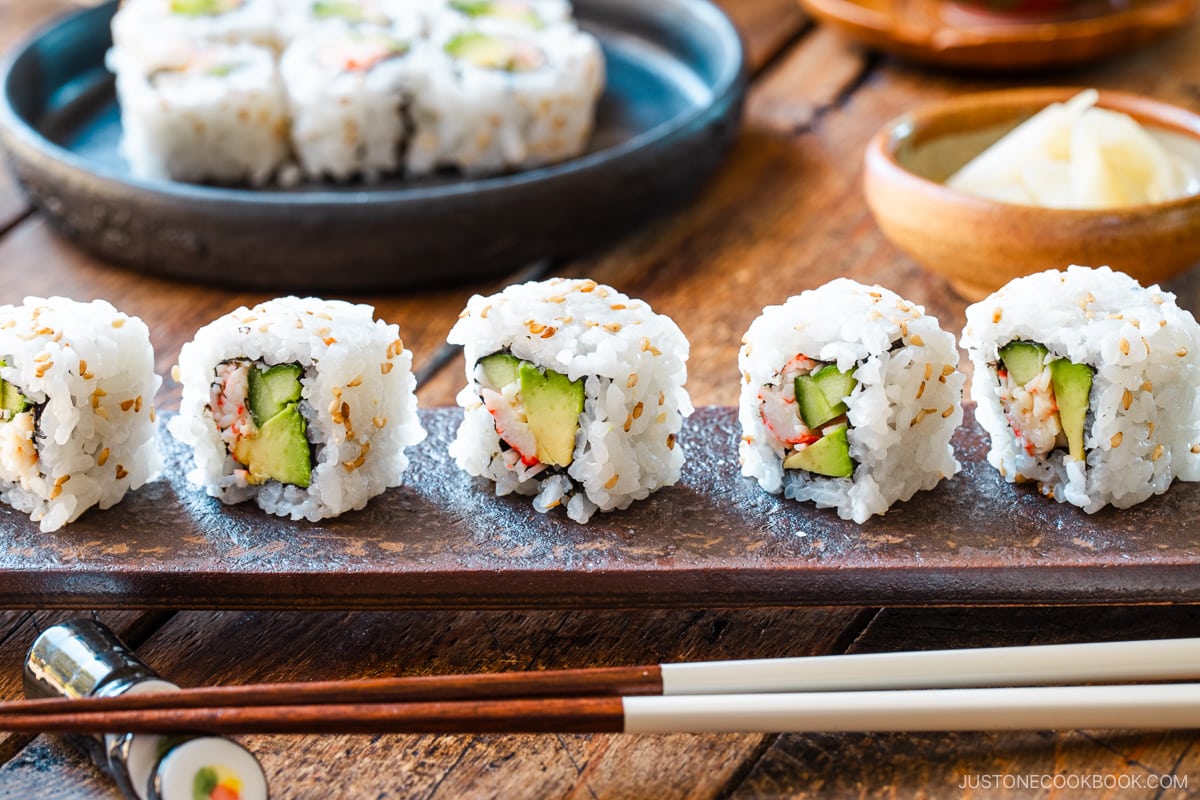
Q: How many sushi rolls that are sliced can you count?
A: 11